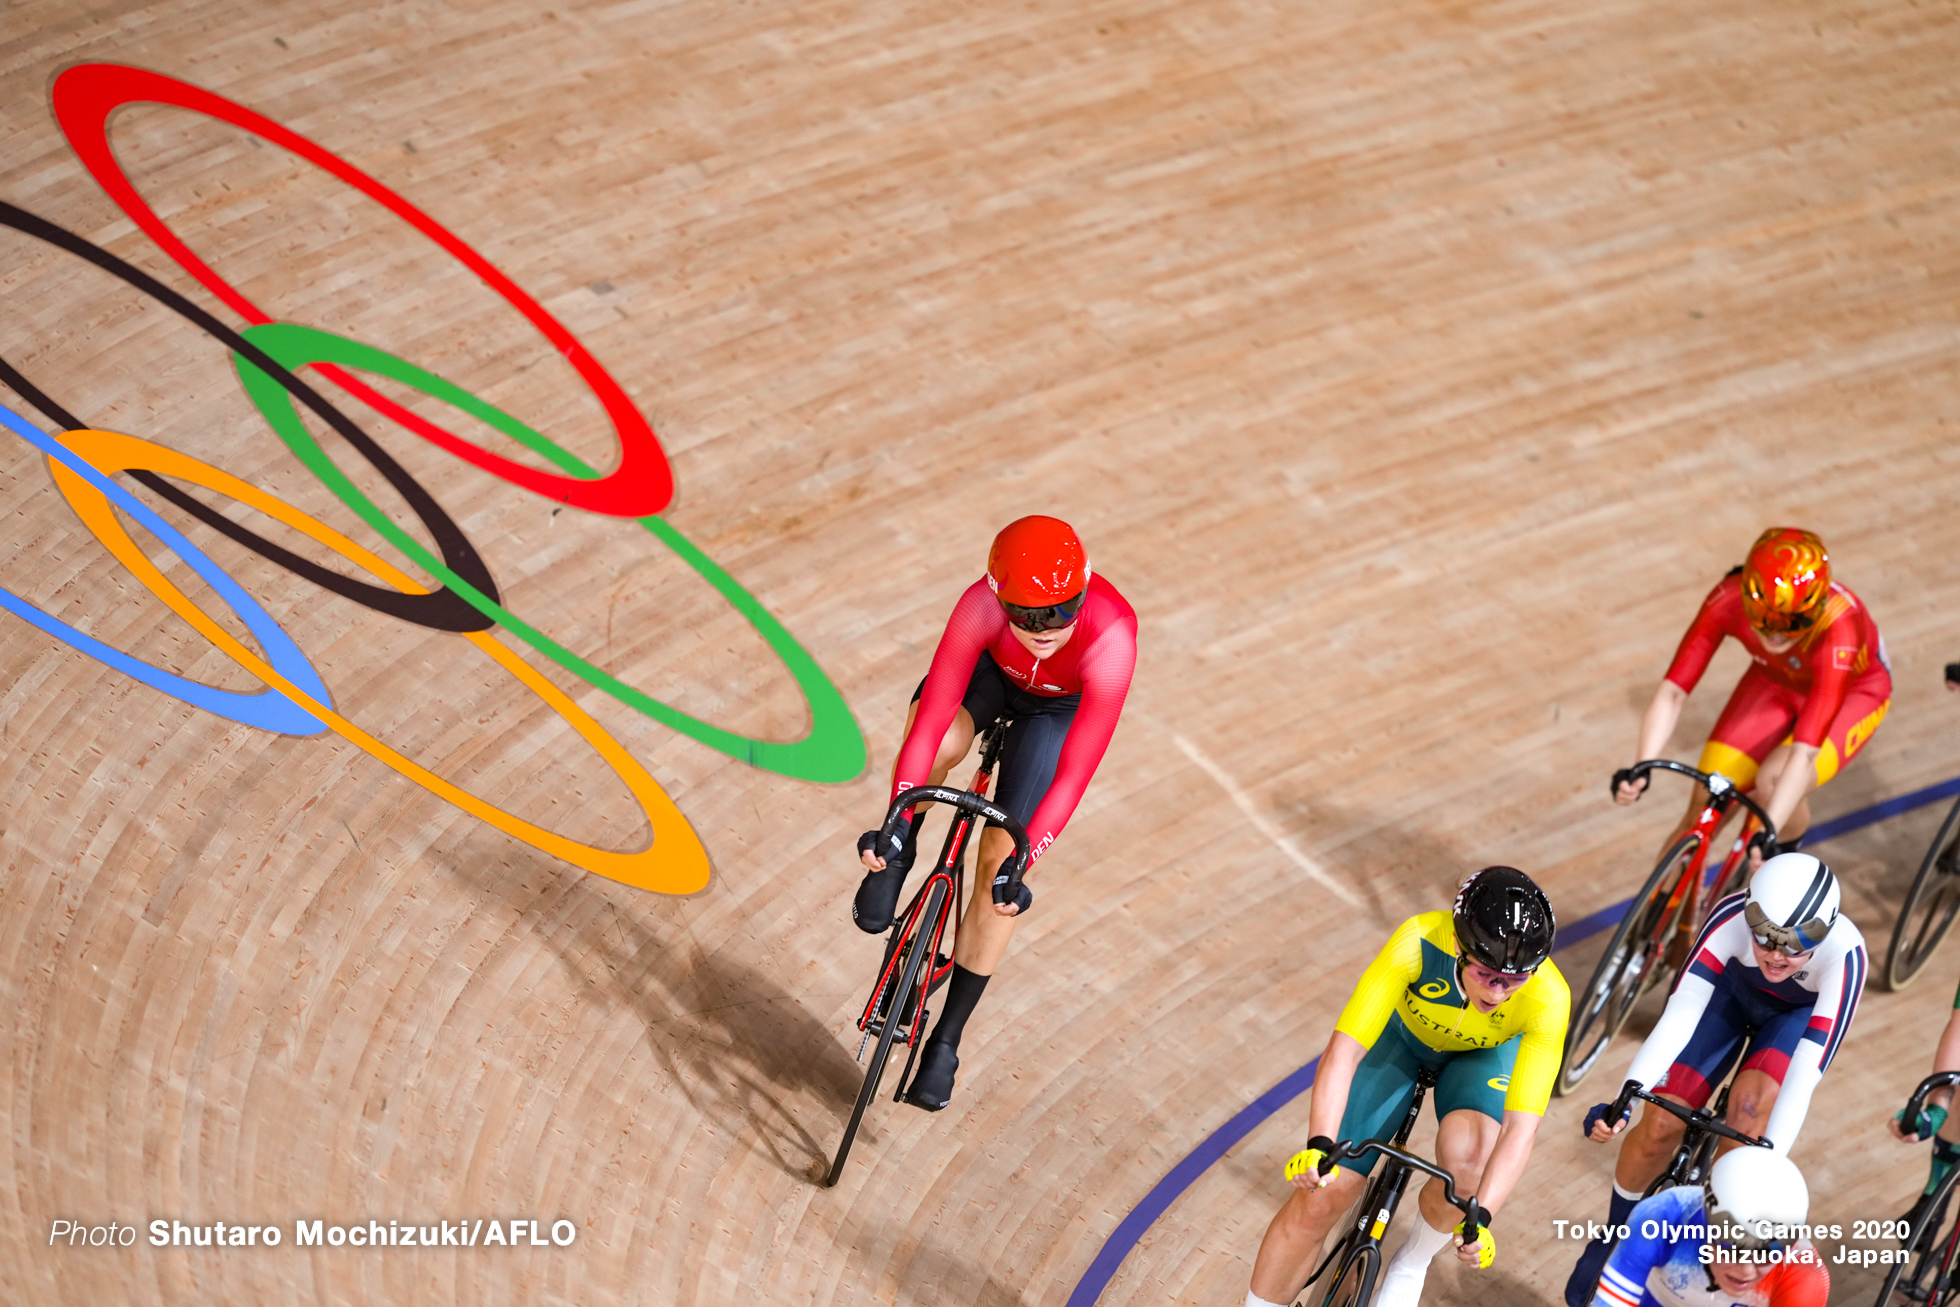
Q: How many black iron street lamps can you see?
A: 0